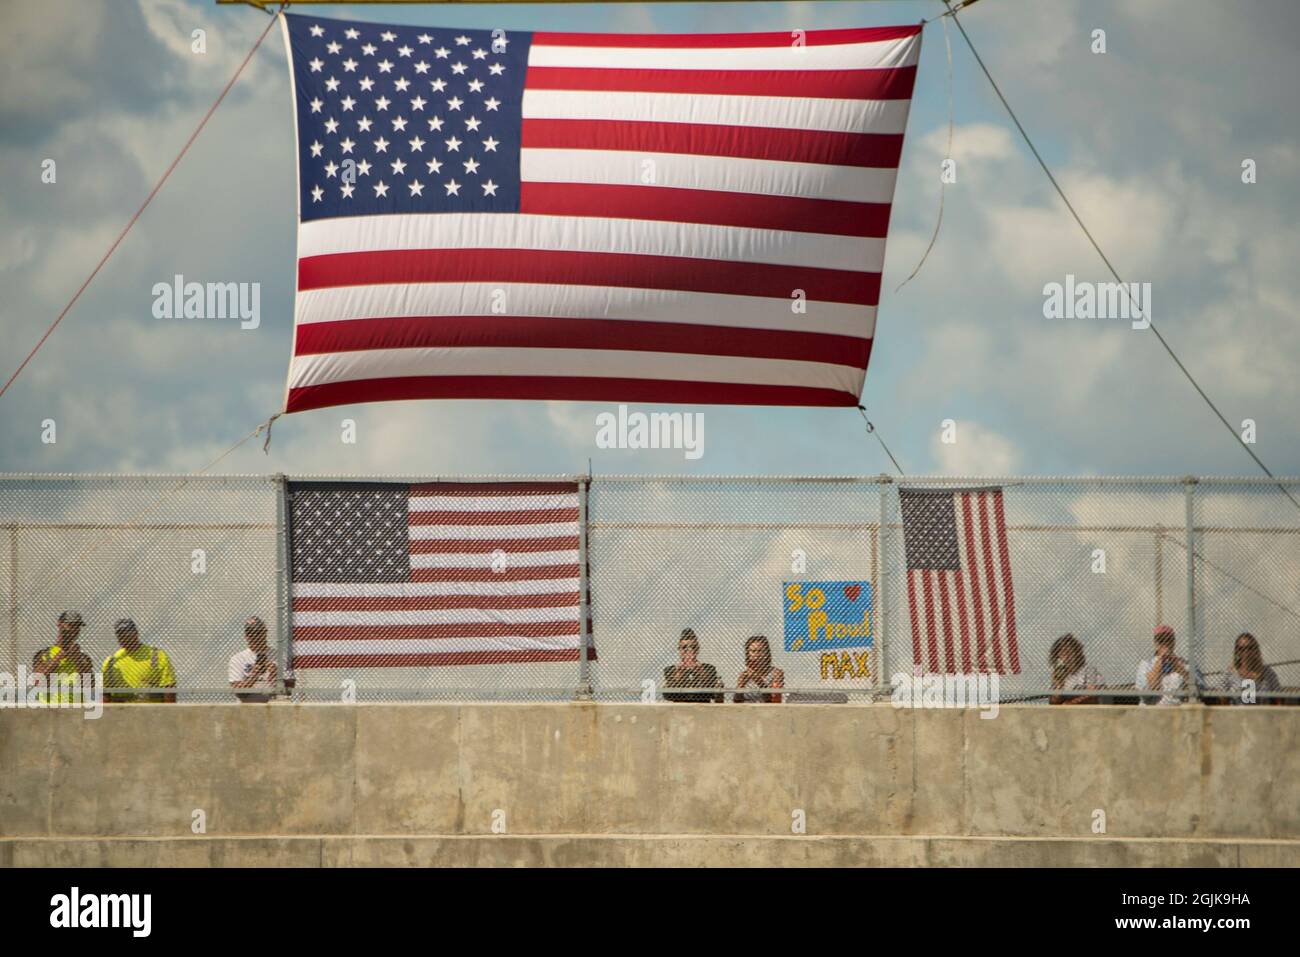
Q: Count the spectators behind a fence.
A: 8